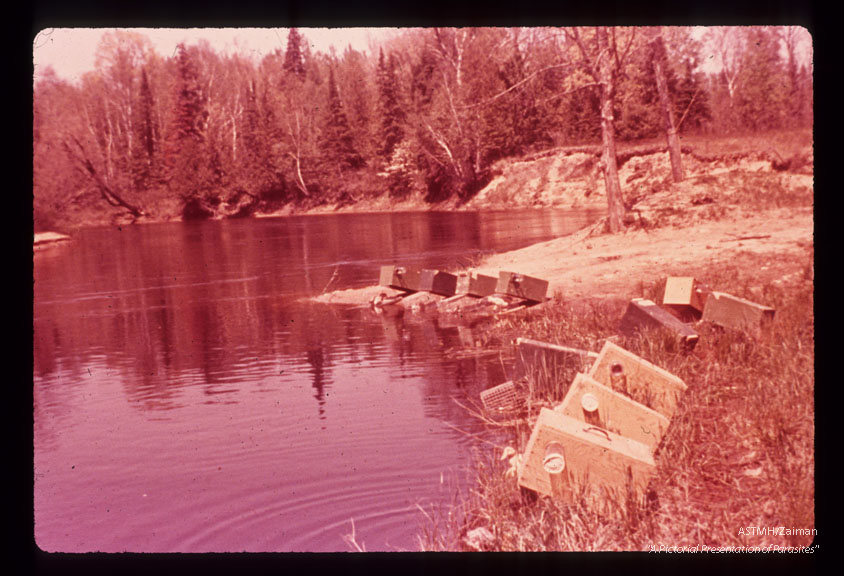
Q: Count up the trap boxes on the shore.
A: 11